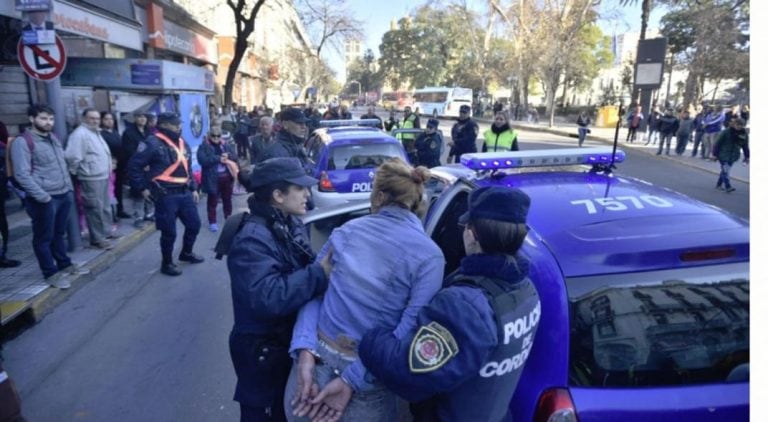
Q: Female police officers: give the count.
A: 2